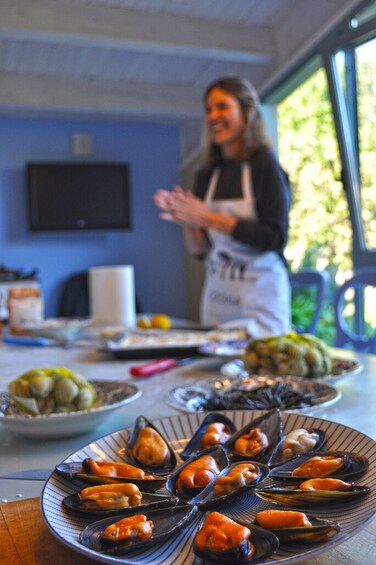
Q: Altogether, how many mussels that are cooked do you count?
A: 13